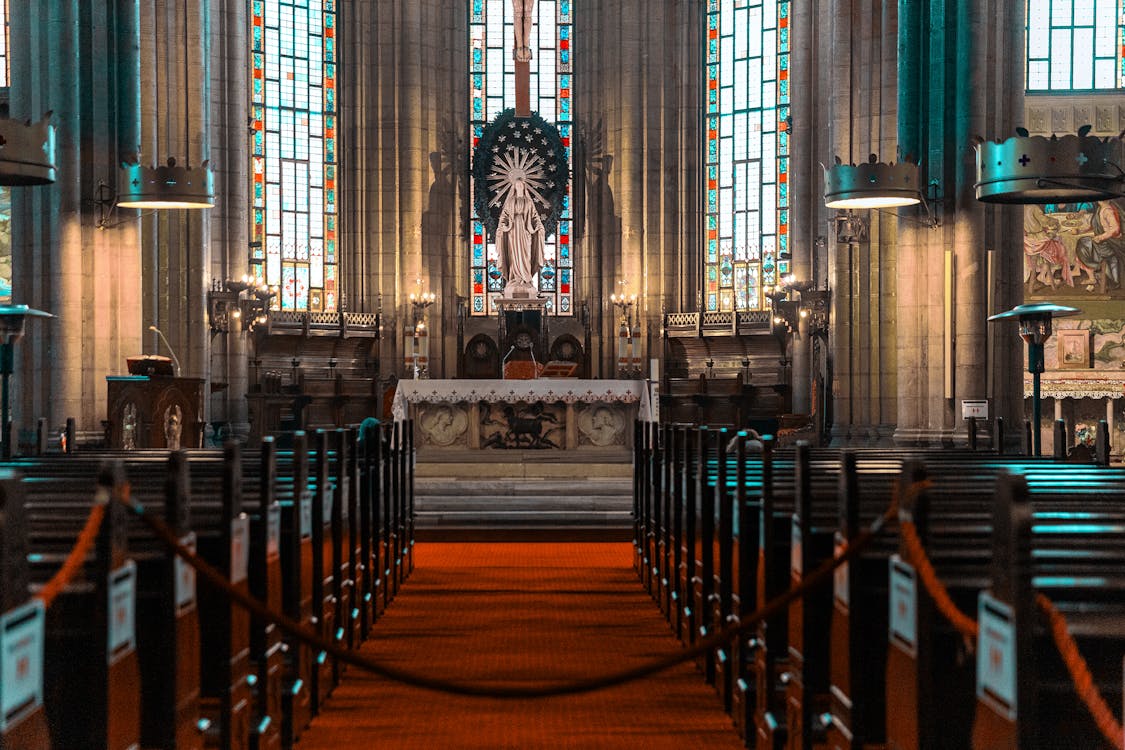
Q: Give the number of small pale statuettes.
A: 2